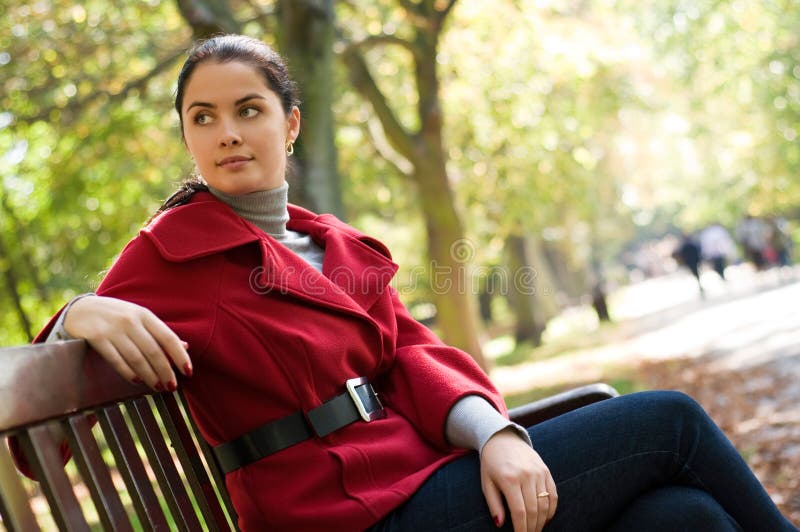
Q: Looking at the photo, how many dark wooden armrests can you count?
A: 1